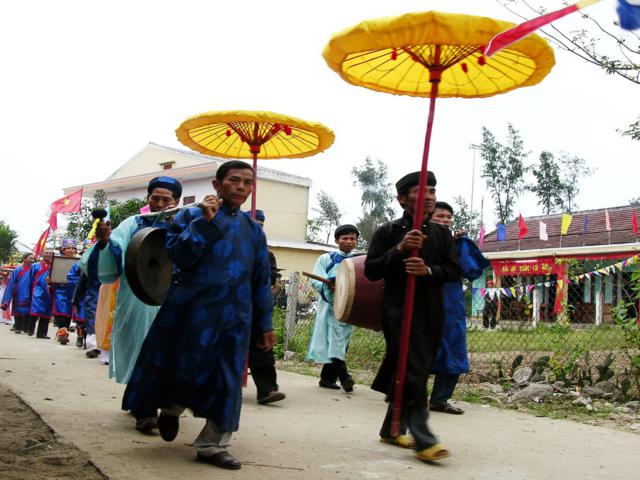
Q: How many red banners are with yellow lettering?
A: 1